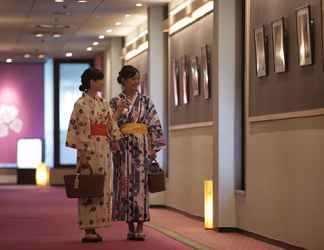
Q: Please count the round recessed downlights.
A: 15